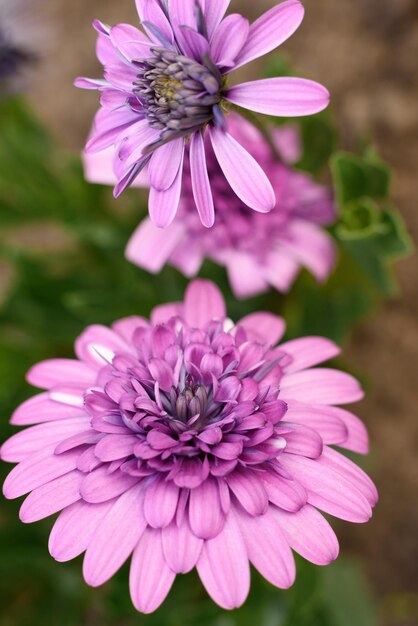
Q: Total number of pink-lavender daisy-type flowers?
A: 3